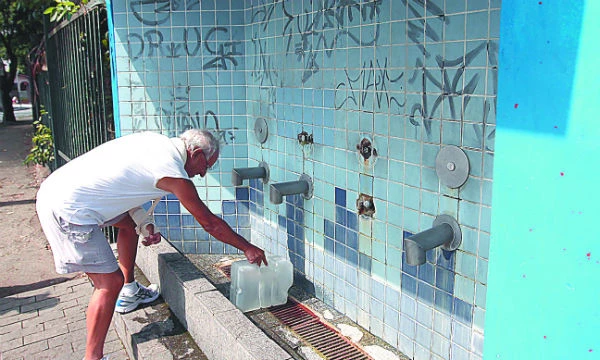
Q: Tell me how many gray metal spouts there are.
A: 3